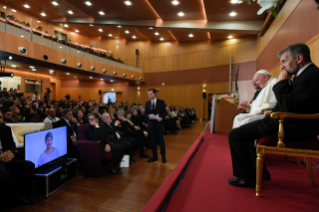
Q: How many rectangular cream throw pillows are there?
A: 0